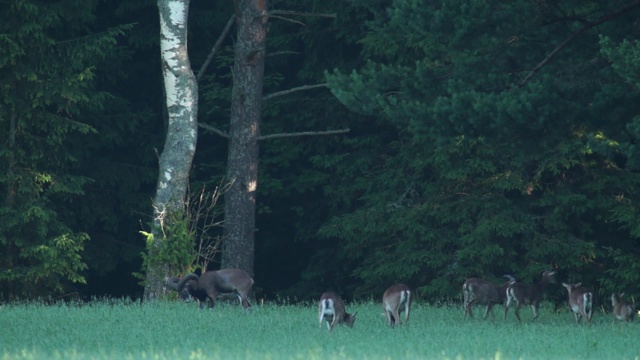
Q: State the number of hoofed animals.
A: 7